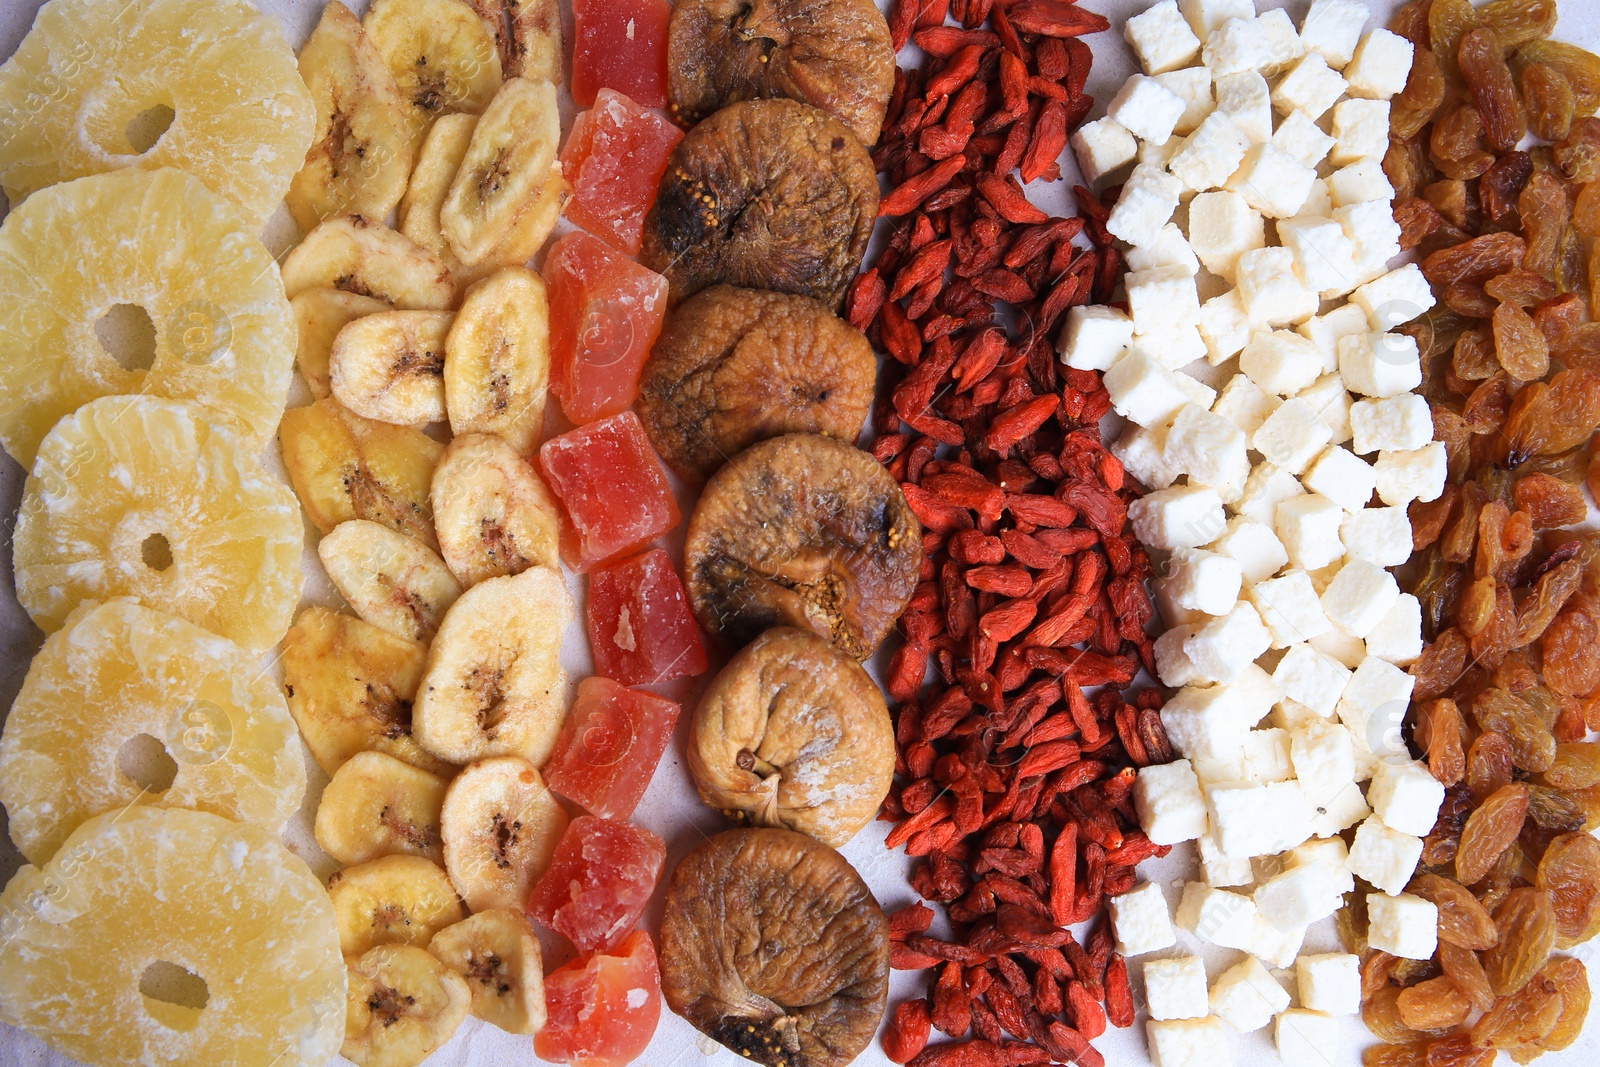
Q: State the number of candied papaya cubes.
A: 8